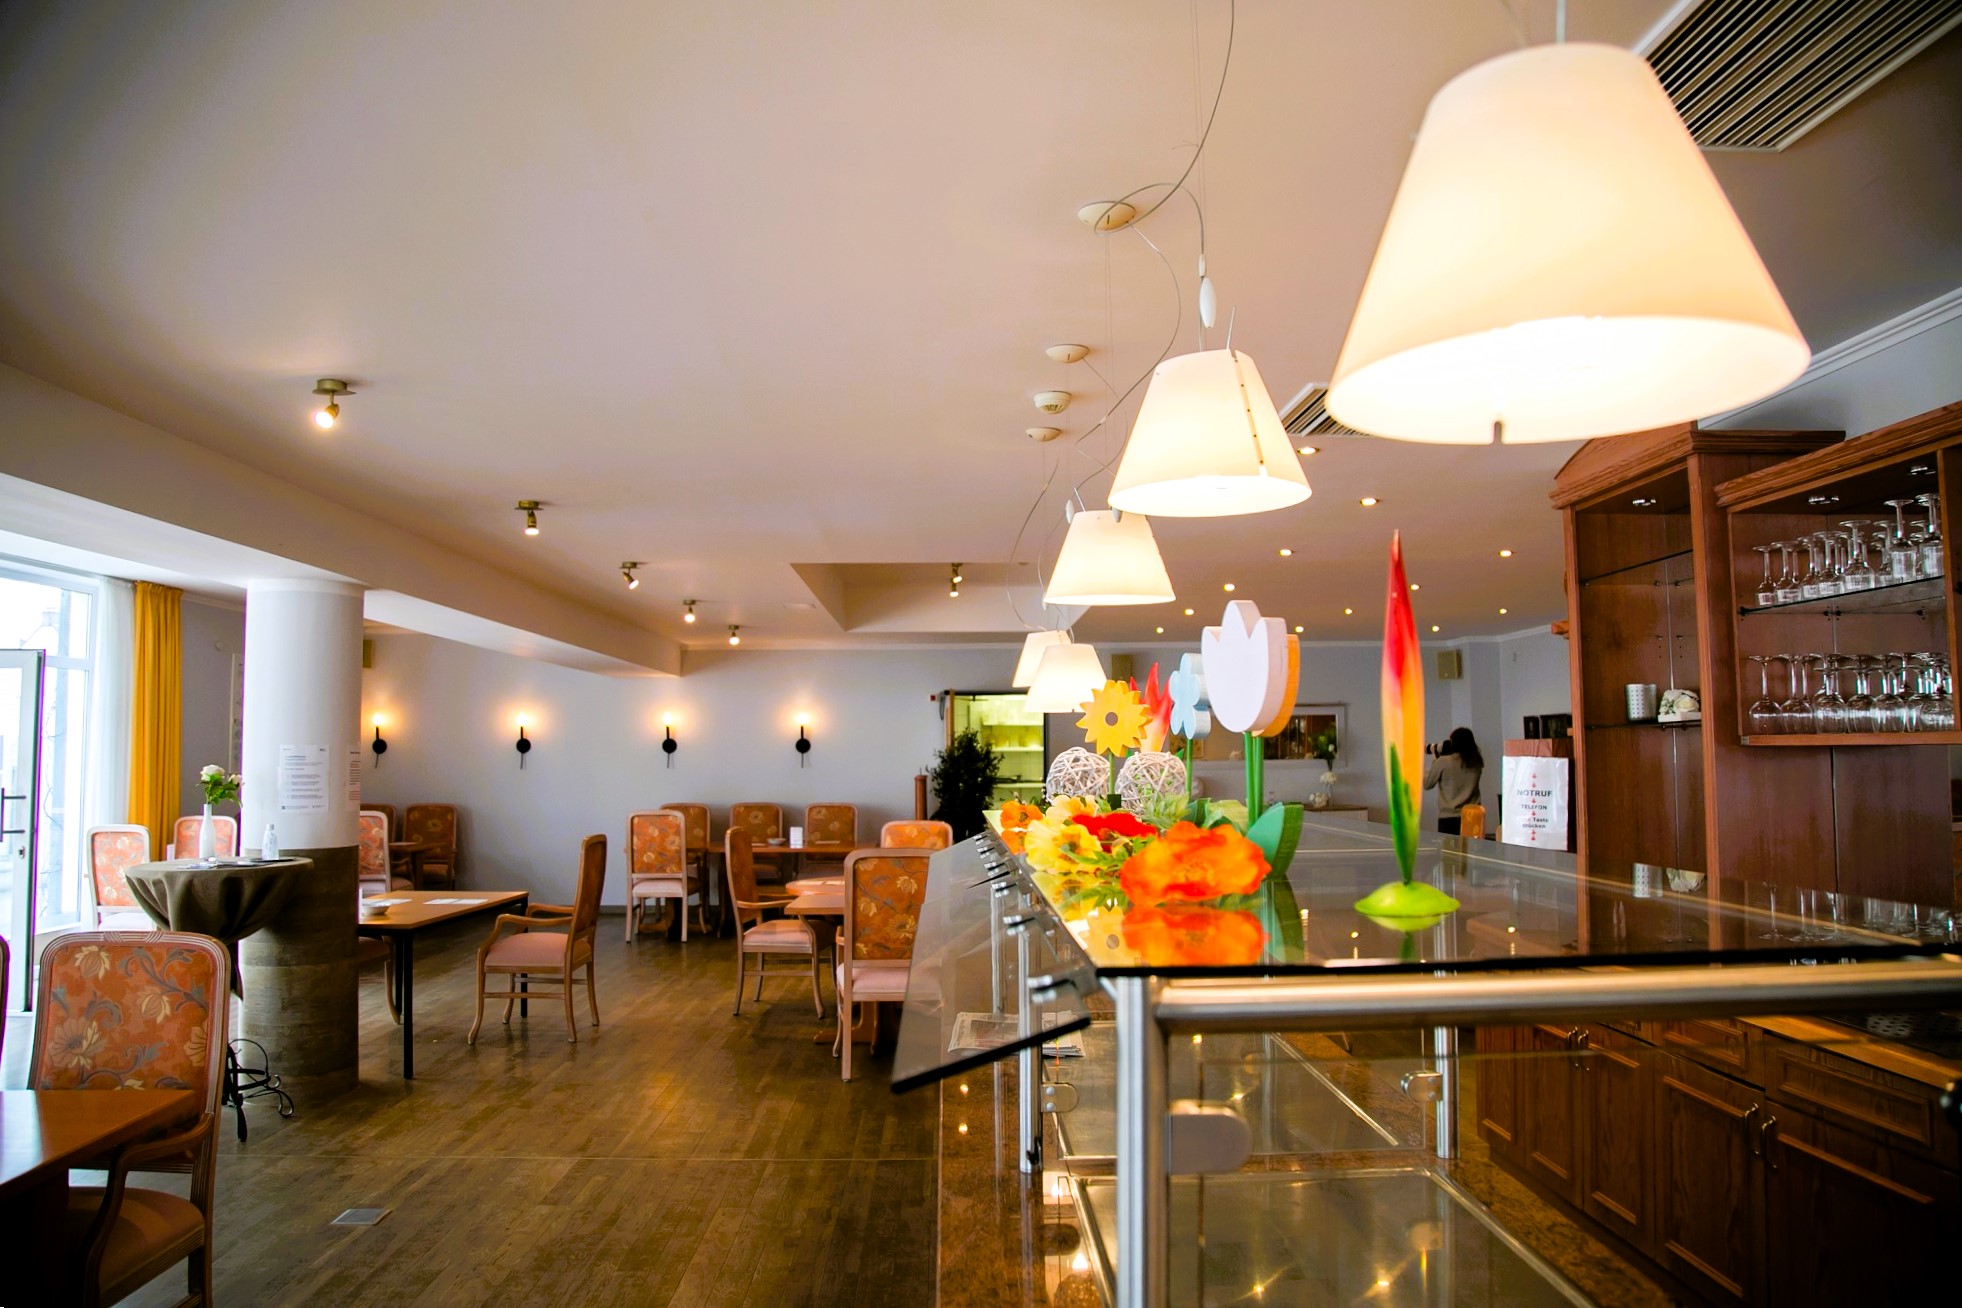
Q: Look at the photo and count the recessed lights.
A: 12